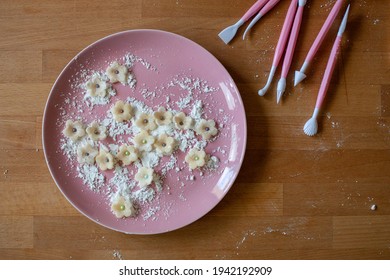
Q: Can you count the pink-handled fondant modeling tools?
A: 6